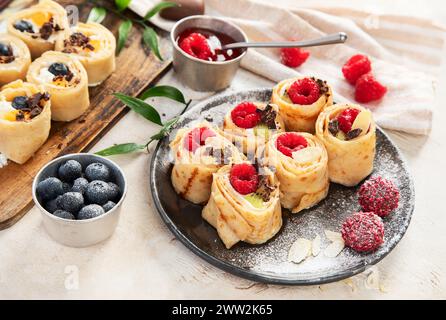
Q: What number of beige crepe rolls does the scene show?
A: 11